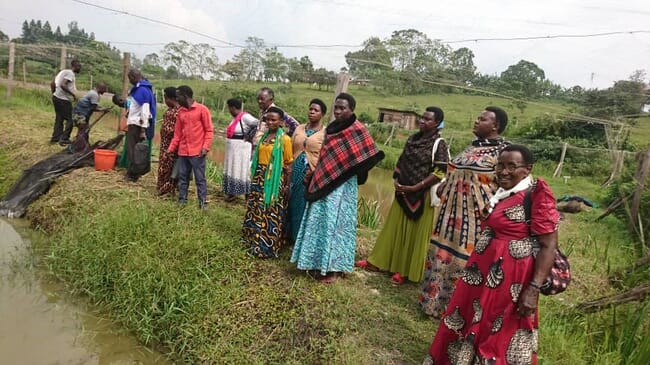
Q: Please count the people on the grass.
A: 14